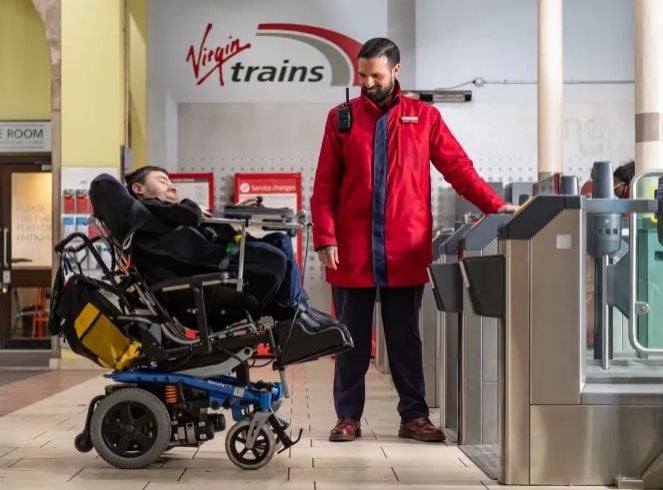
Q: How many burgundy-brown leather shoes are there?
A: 2